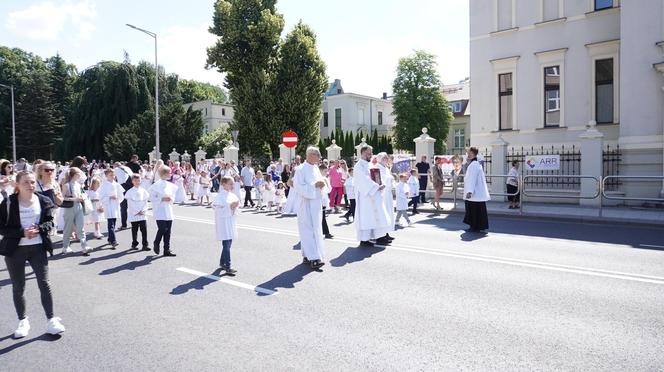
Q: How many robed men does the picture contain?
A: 4